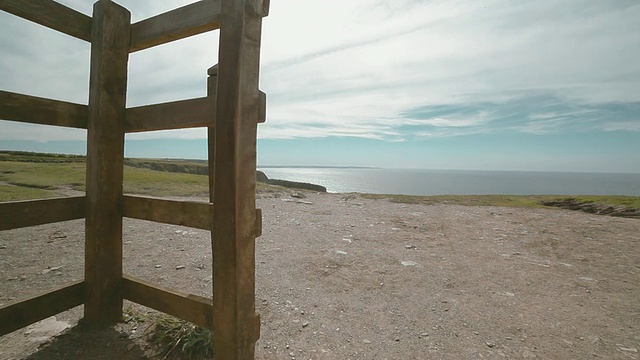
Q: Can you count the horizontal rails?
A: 8